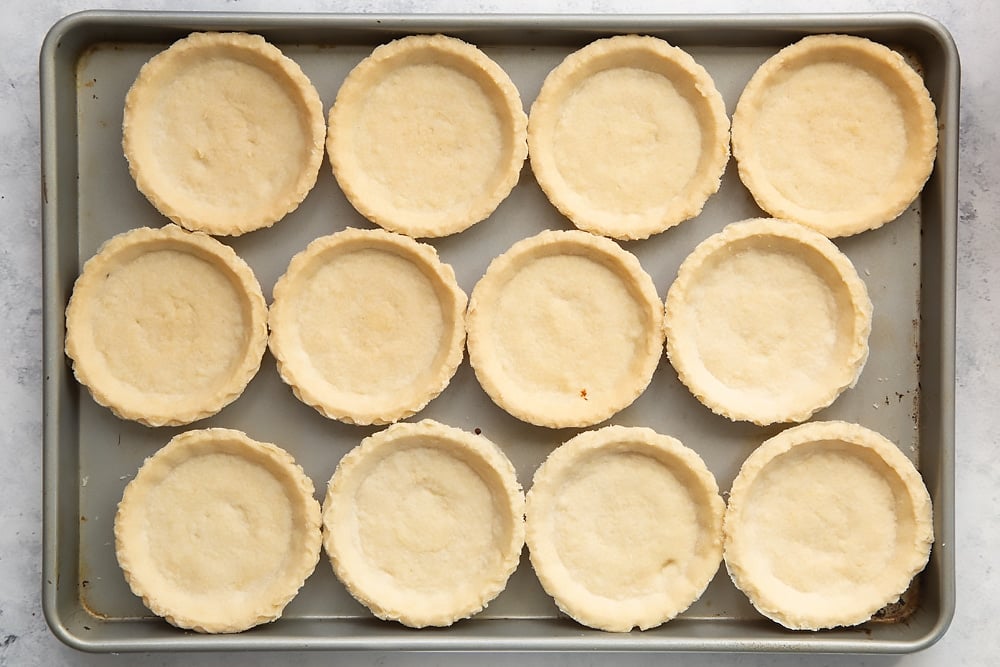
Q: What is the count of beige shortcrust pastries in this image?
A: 12